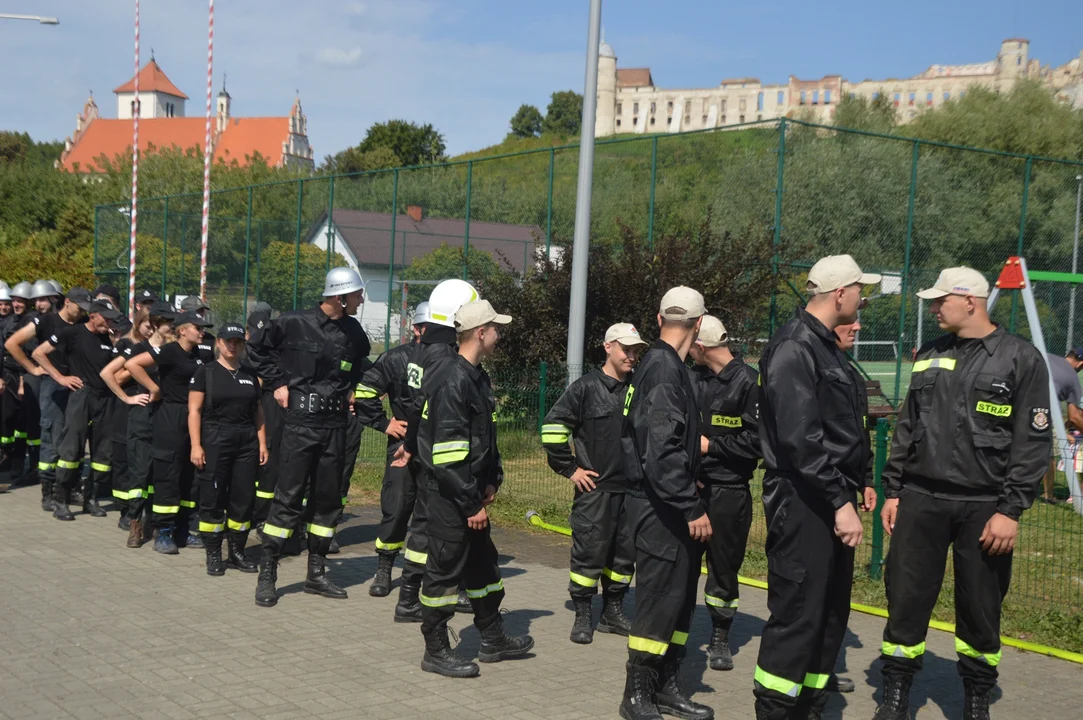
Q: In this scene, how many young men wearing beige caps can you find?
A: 6